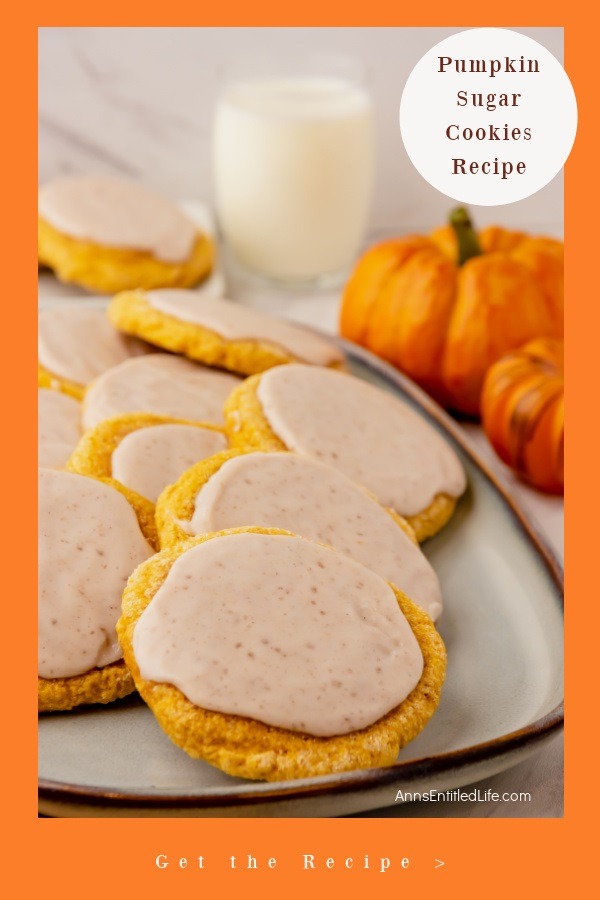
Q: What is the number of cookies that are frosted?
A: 10